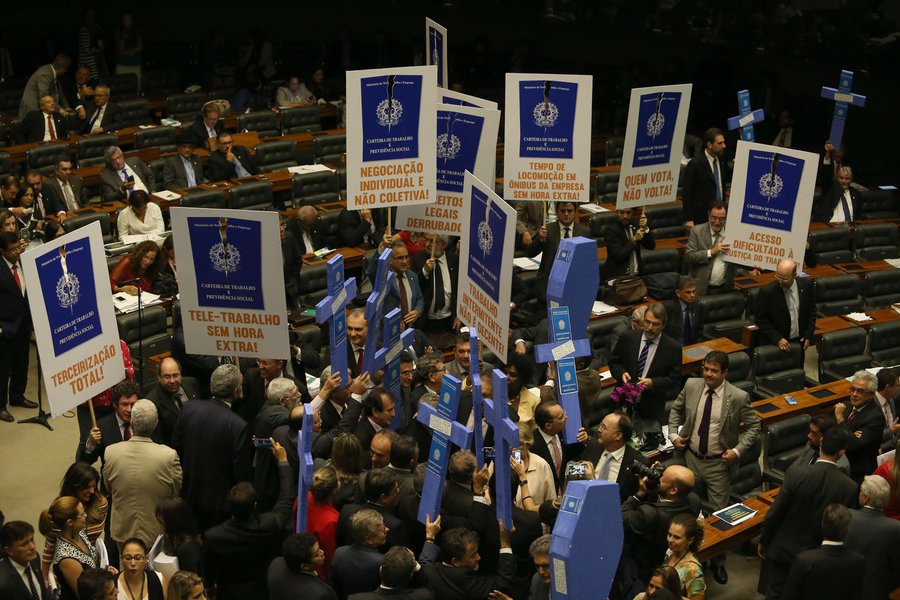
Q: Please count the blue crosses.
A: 10